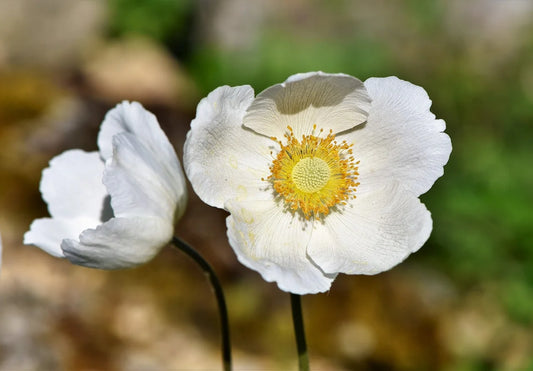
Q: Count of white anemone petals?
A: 10